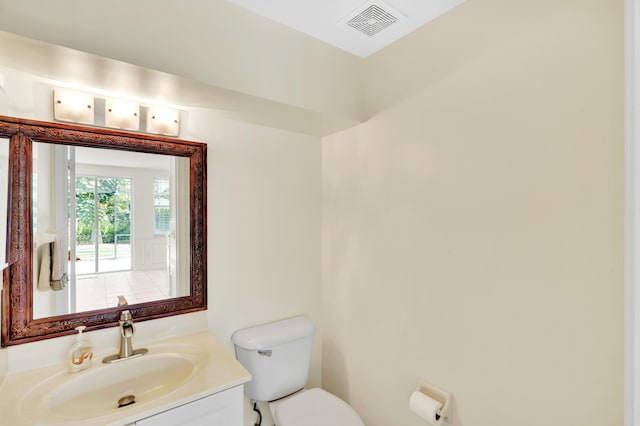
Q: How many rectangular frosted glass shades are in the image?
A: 3